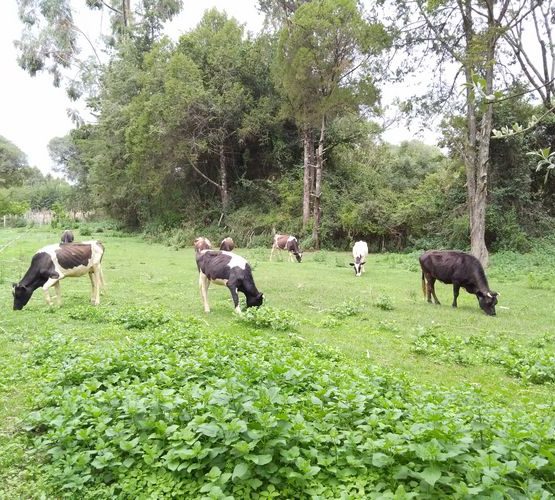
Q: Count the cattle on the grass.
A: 8